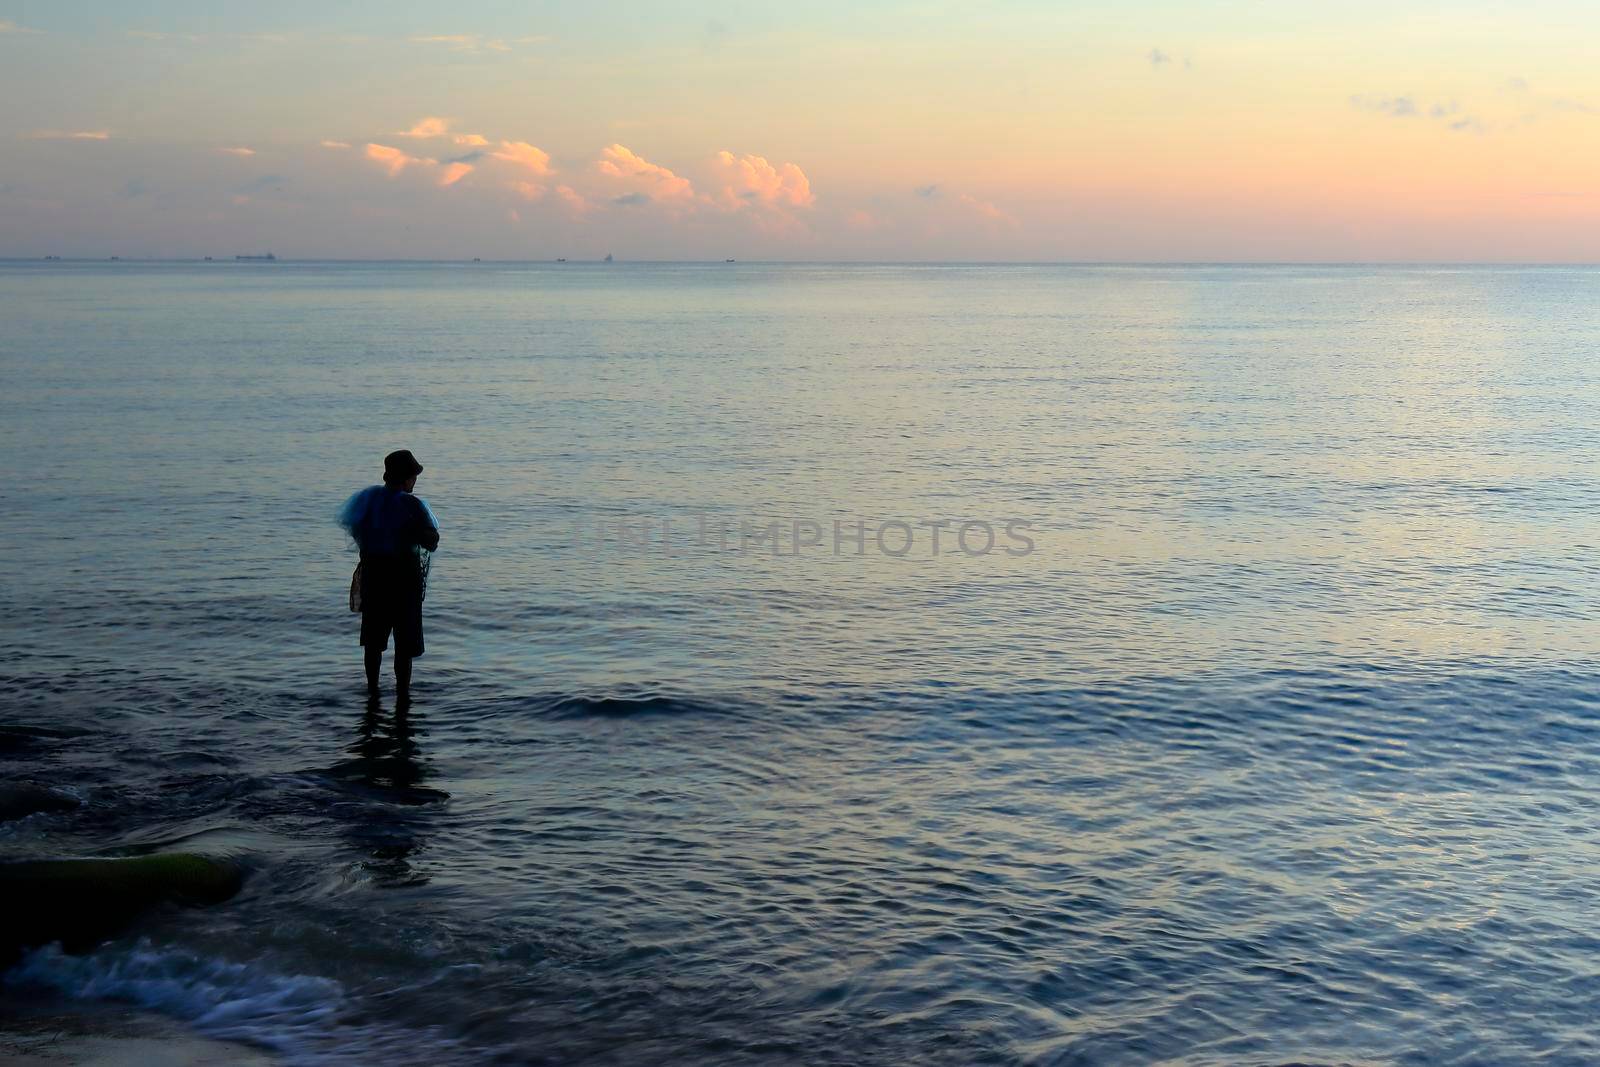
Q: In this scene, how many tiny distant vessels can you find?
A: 8